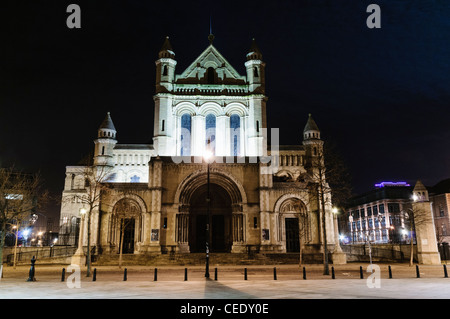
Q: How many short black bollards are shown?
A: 14